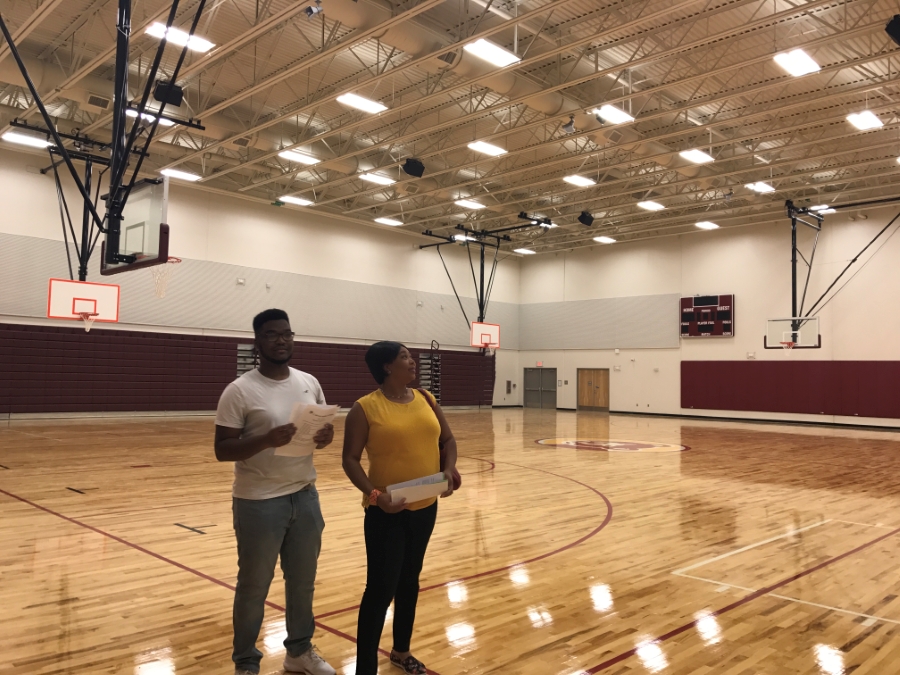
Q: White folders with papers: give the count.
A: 1